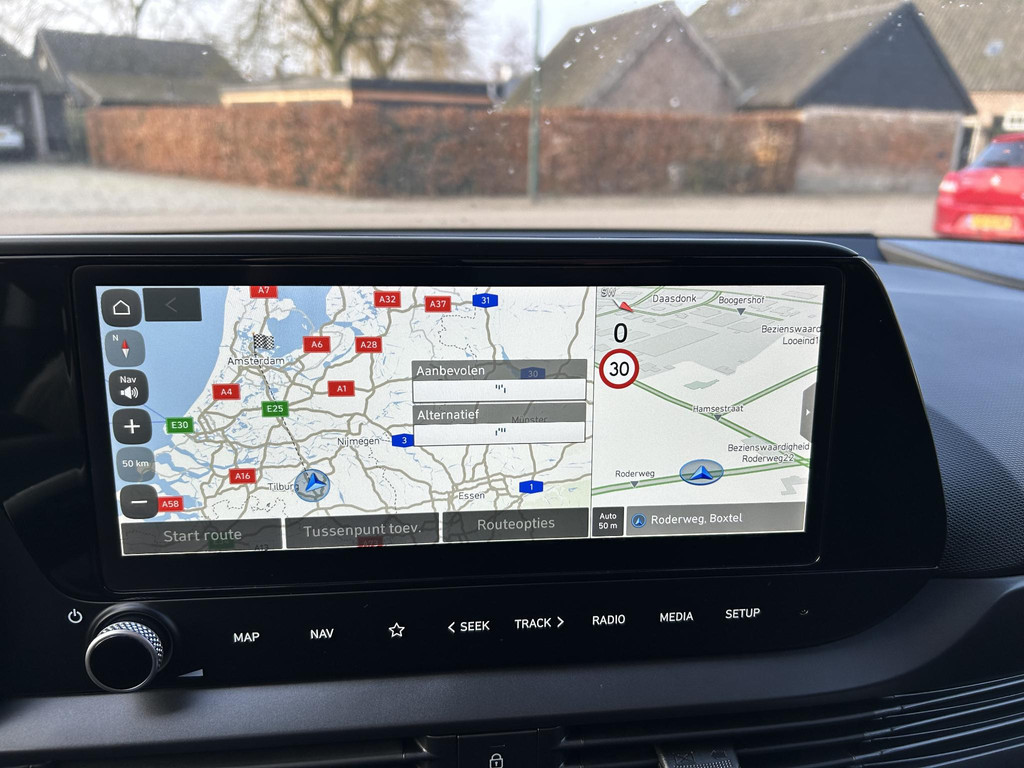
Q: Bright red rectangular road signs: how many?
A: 9